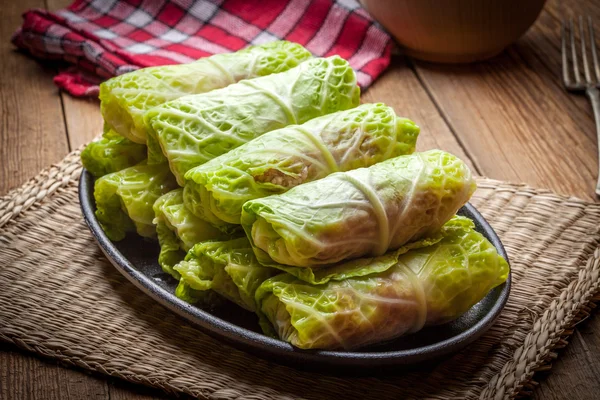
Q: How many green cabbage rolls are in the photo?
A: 9